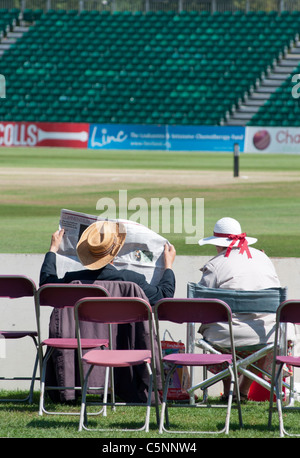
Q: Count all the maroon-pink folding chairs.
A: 5